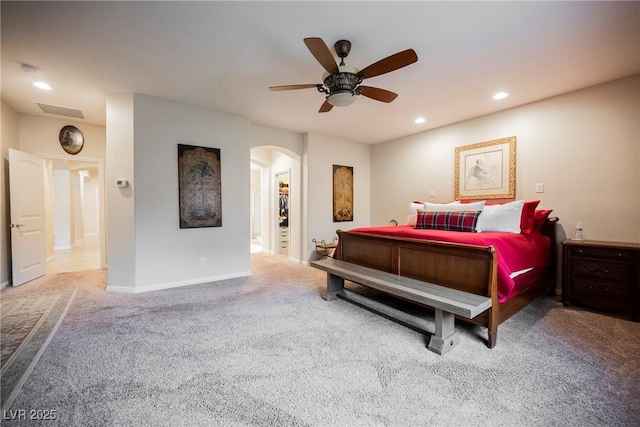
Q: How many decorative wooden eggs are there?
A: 0